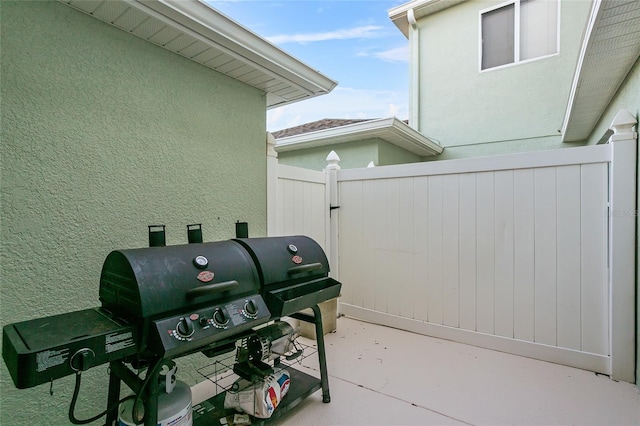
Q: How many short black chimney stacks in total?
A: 3